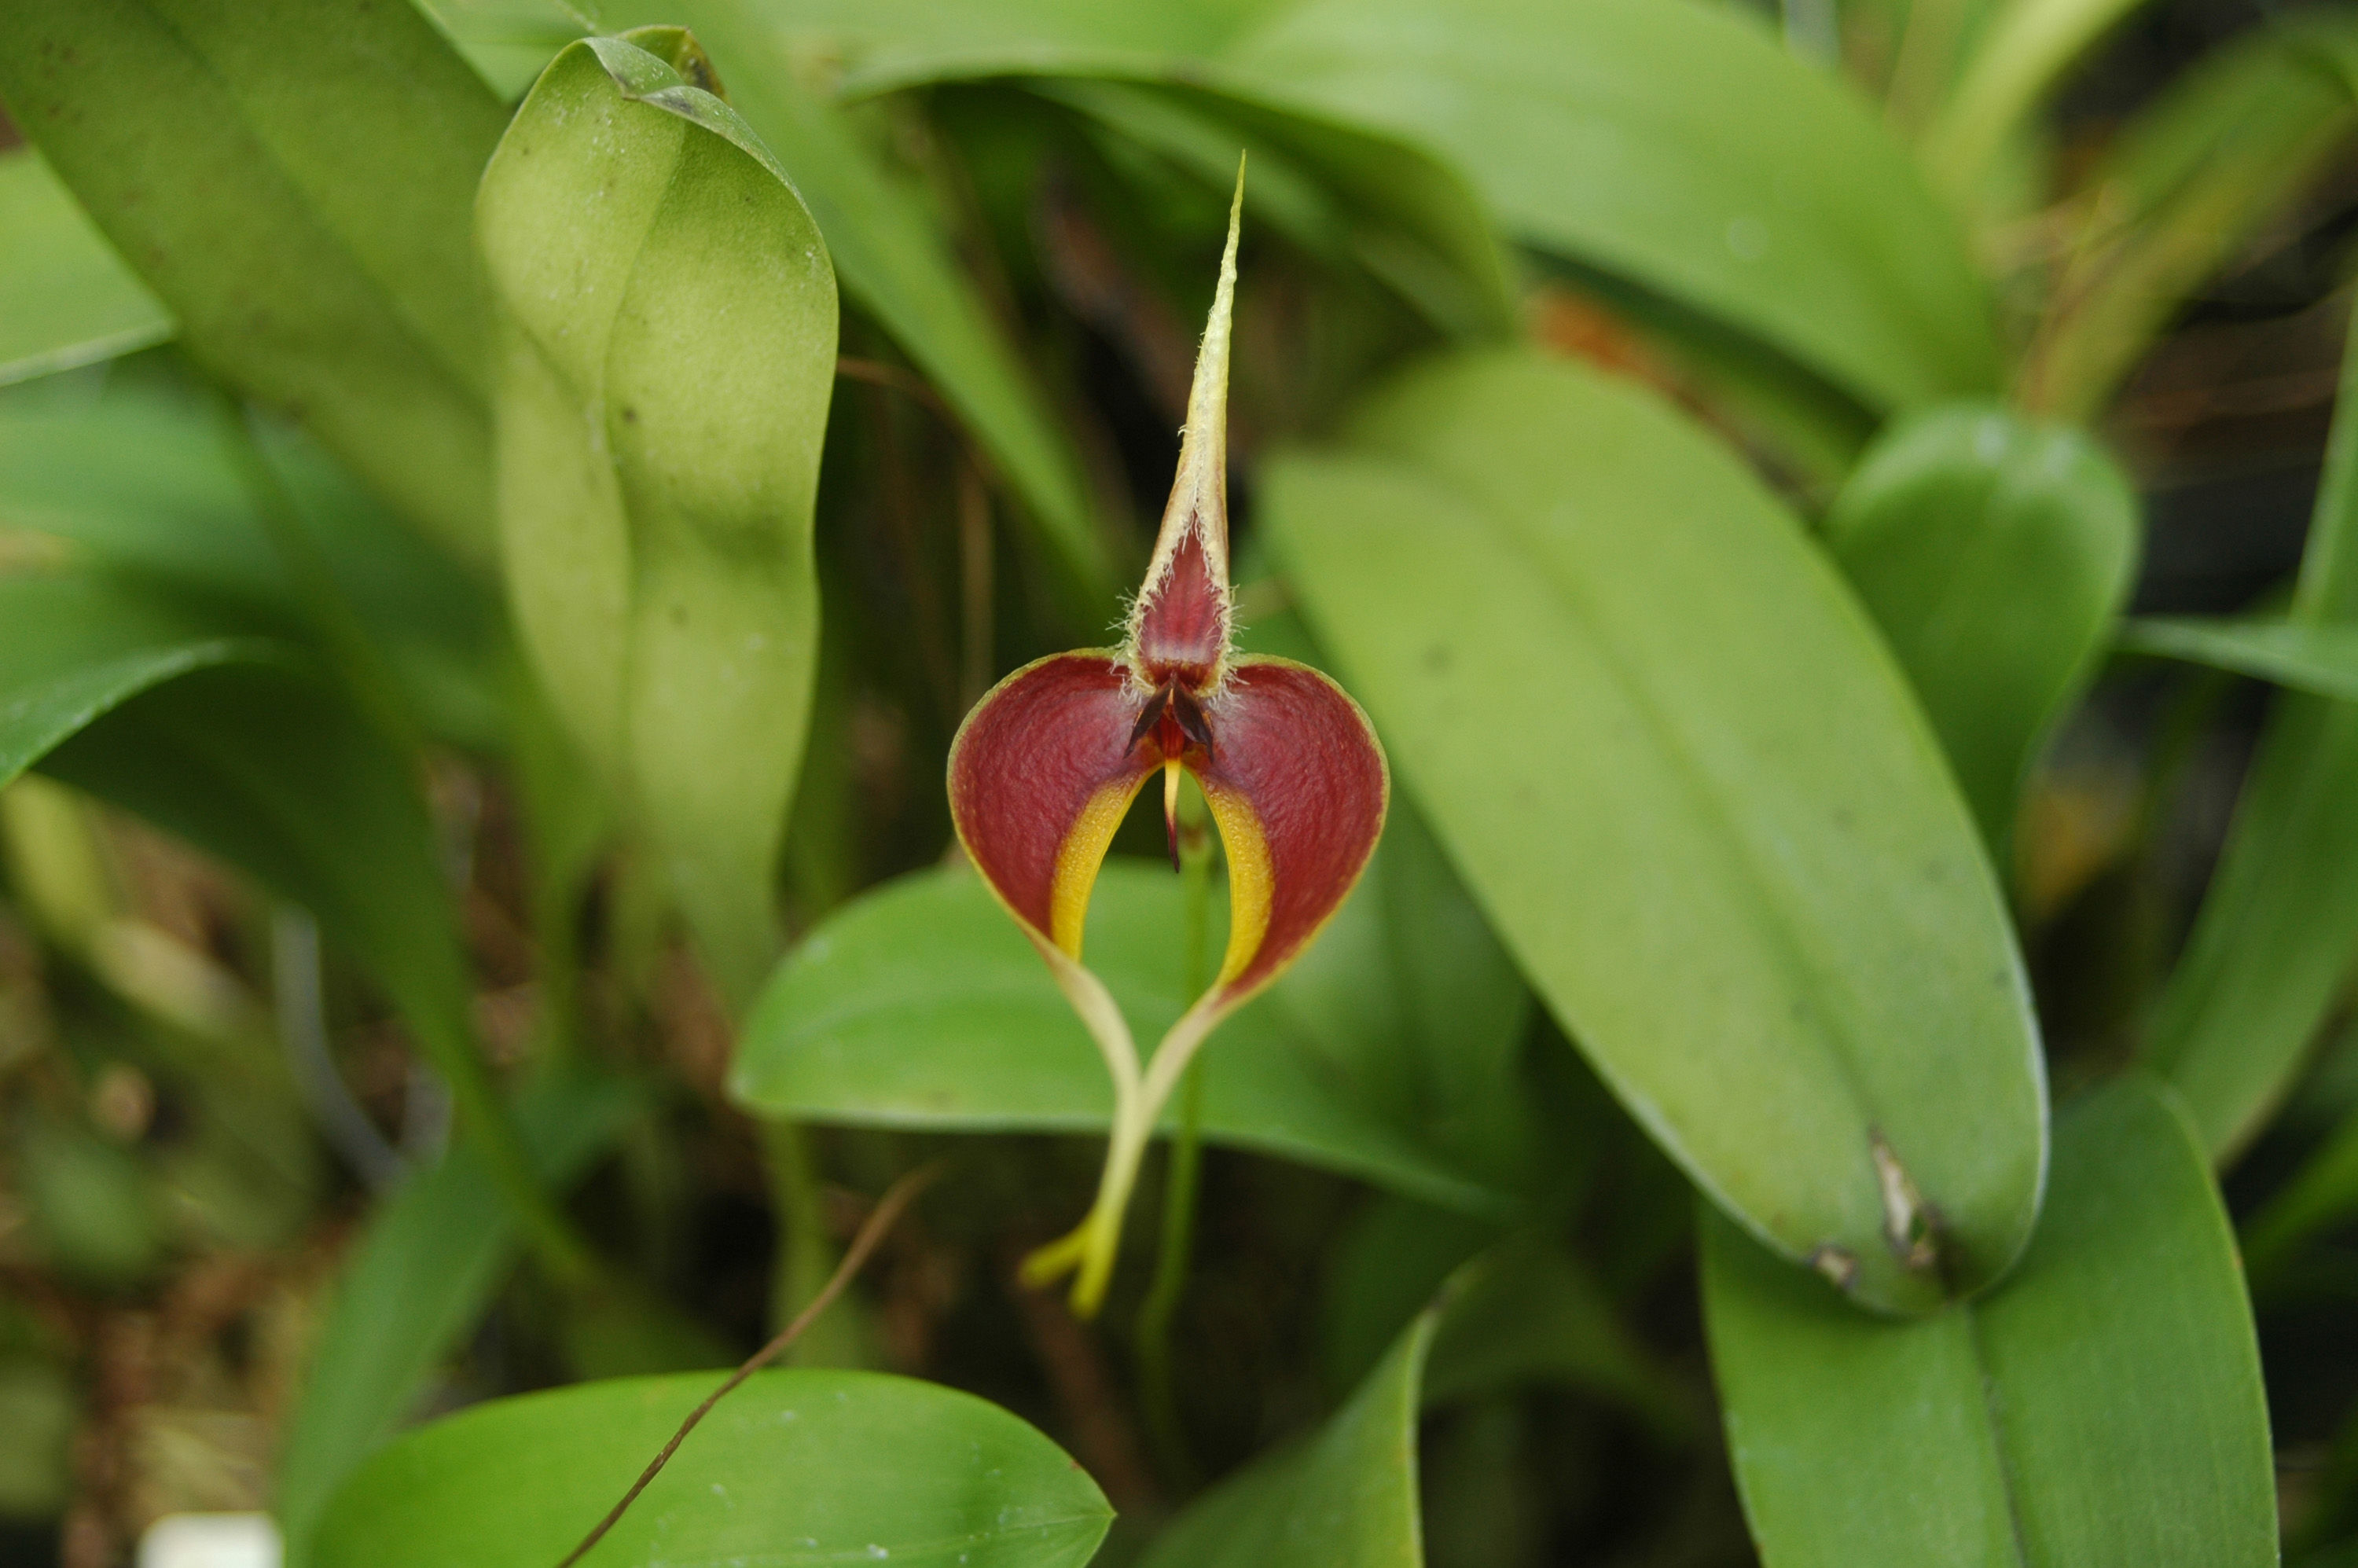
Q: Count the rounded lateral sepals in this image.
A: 2